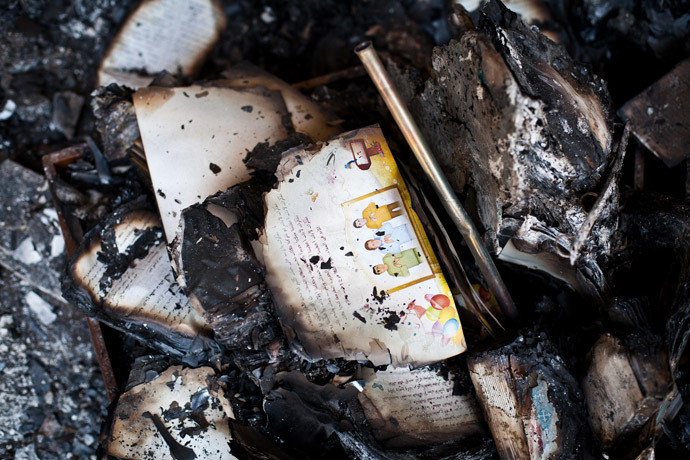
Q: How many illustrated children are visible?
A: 3